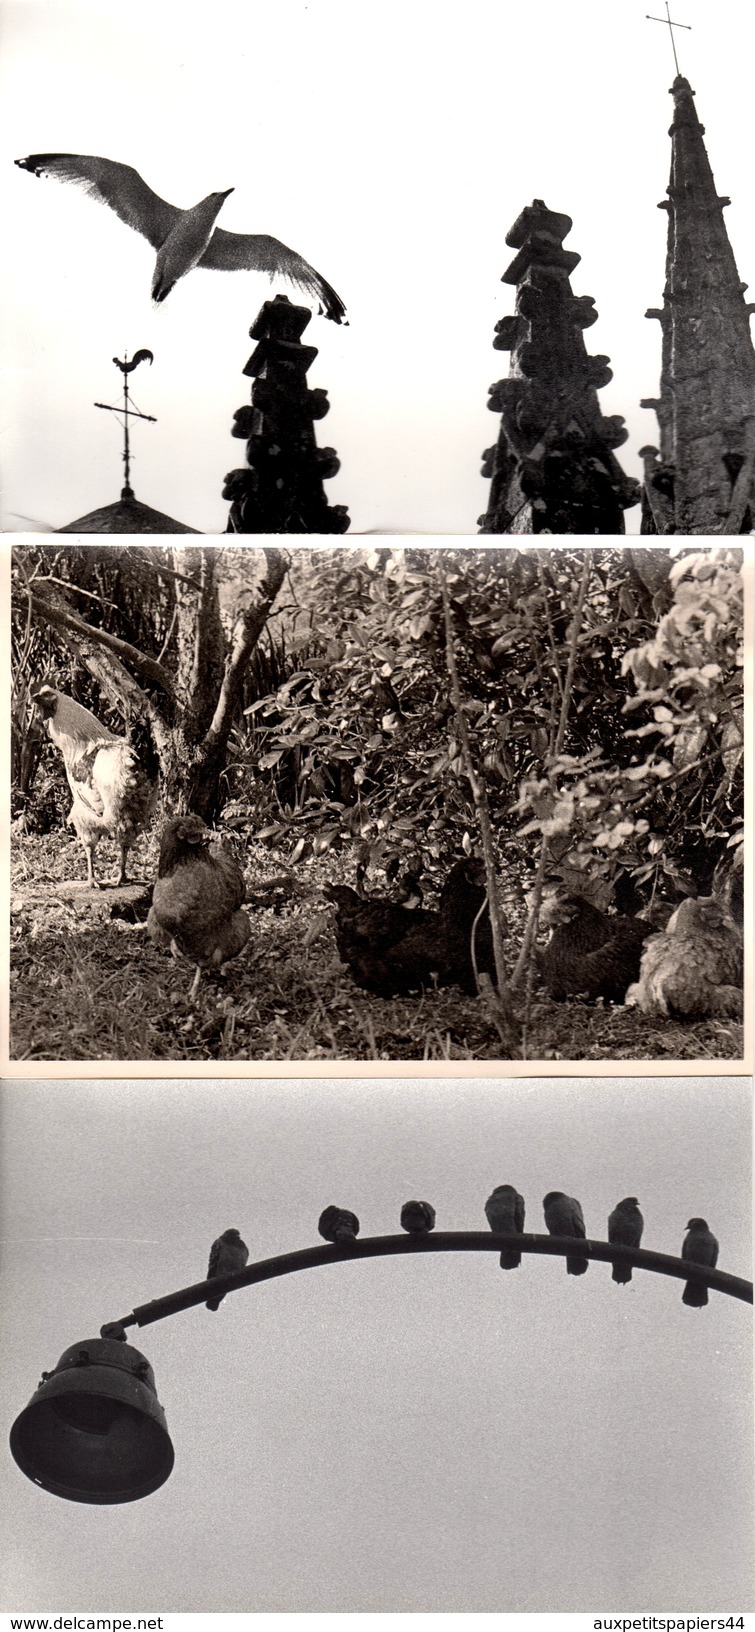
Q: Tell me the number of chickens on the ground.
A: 5